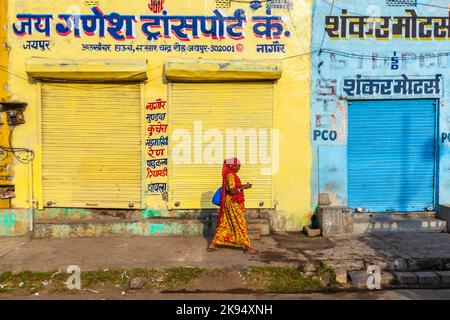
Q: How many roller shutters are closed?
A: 3